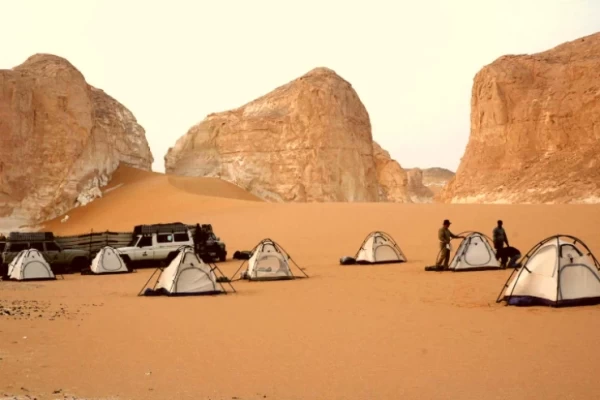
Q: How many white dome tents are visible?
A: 7